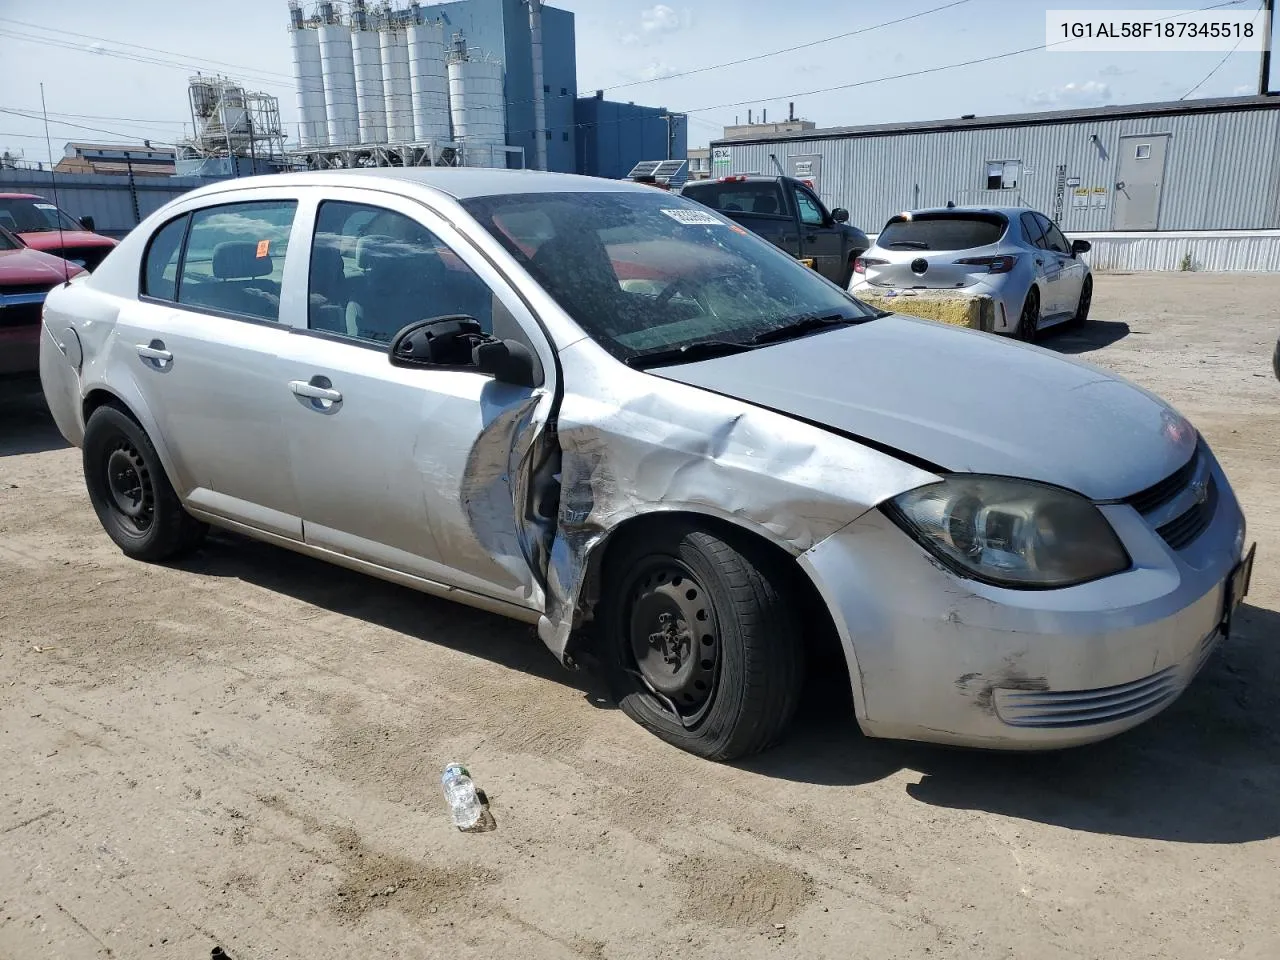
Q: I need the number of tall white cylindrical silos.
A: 6